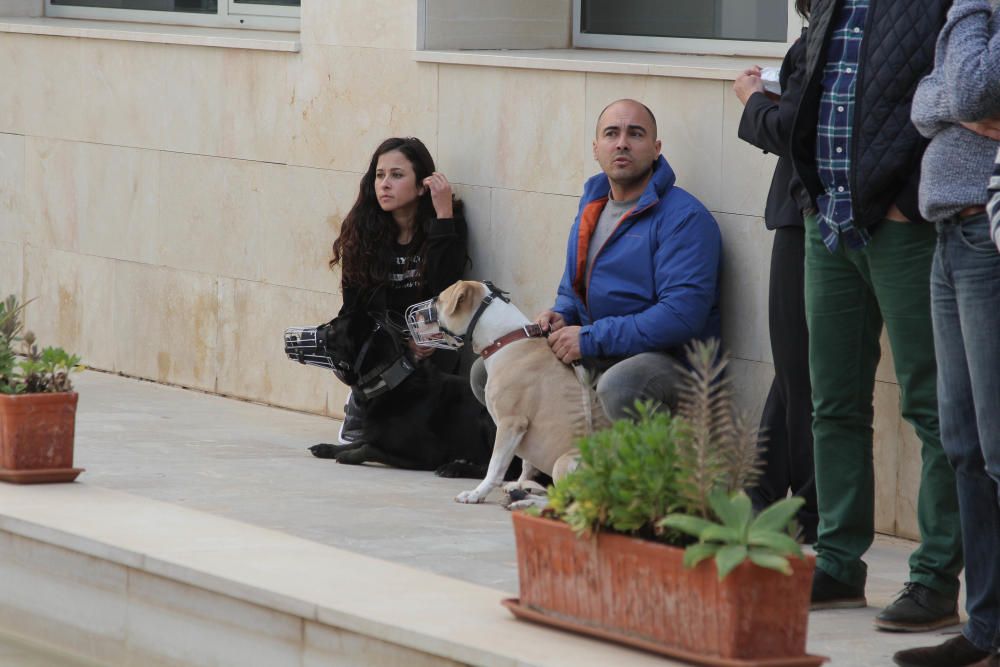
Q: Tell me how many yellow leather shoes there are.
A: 0